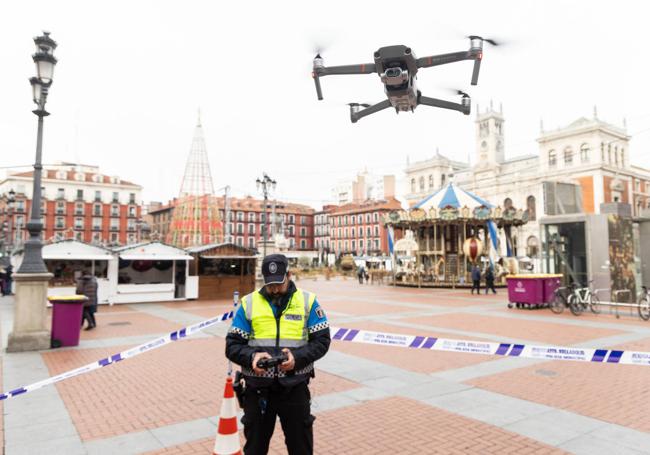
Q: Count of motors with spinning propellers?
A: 4